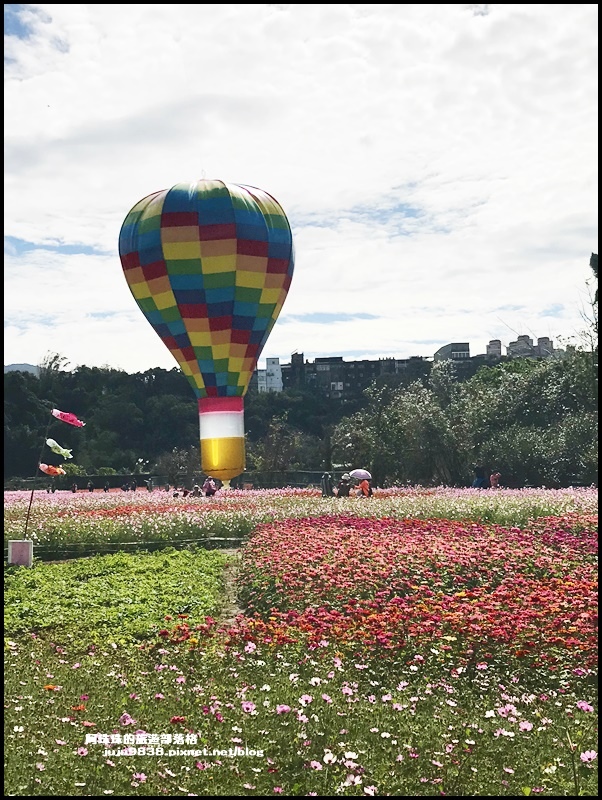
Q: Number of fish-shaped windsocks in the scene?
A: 3